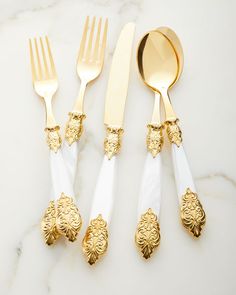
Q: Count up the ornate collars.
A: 5